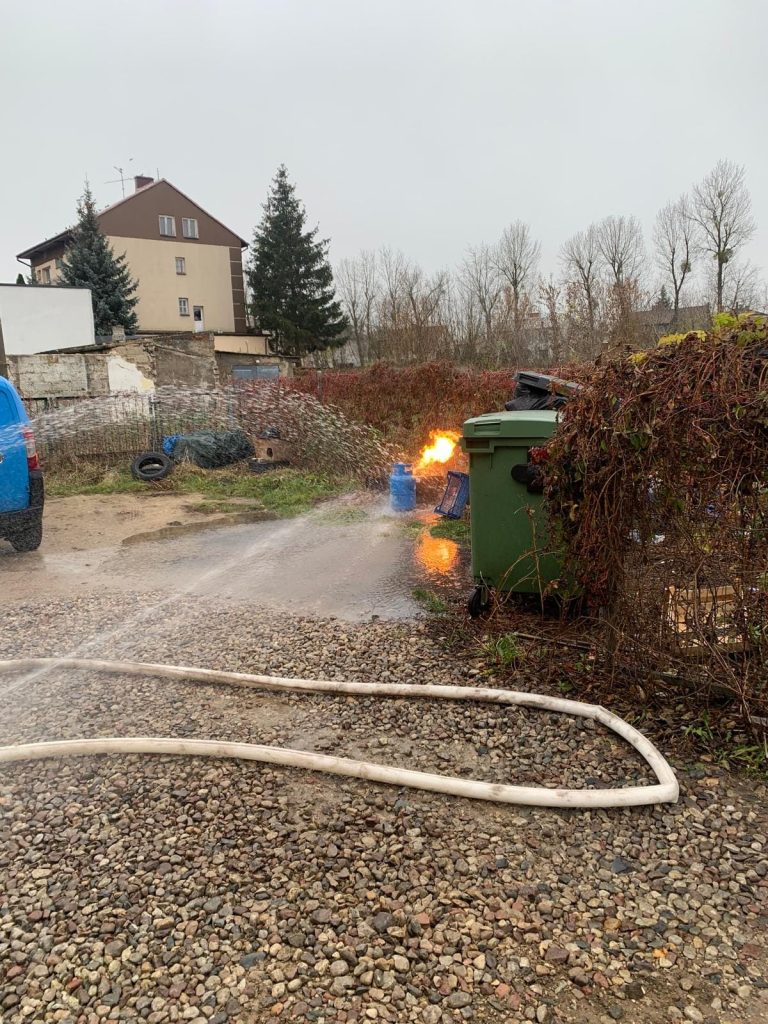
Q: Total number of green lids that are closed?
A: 1